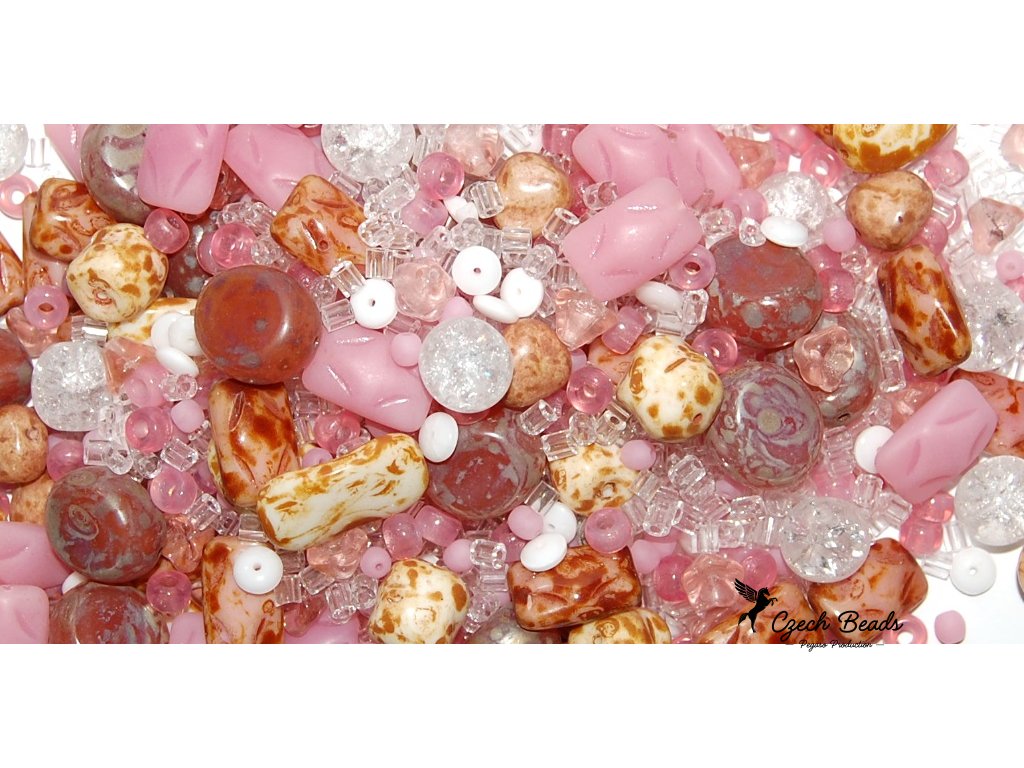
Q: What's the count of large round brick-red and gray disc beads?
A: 11